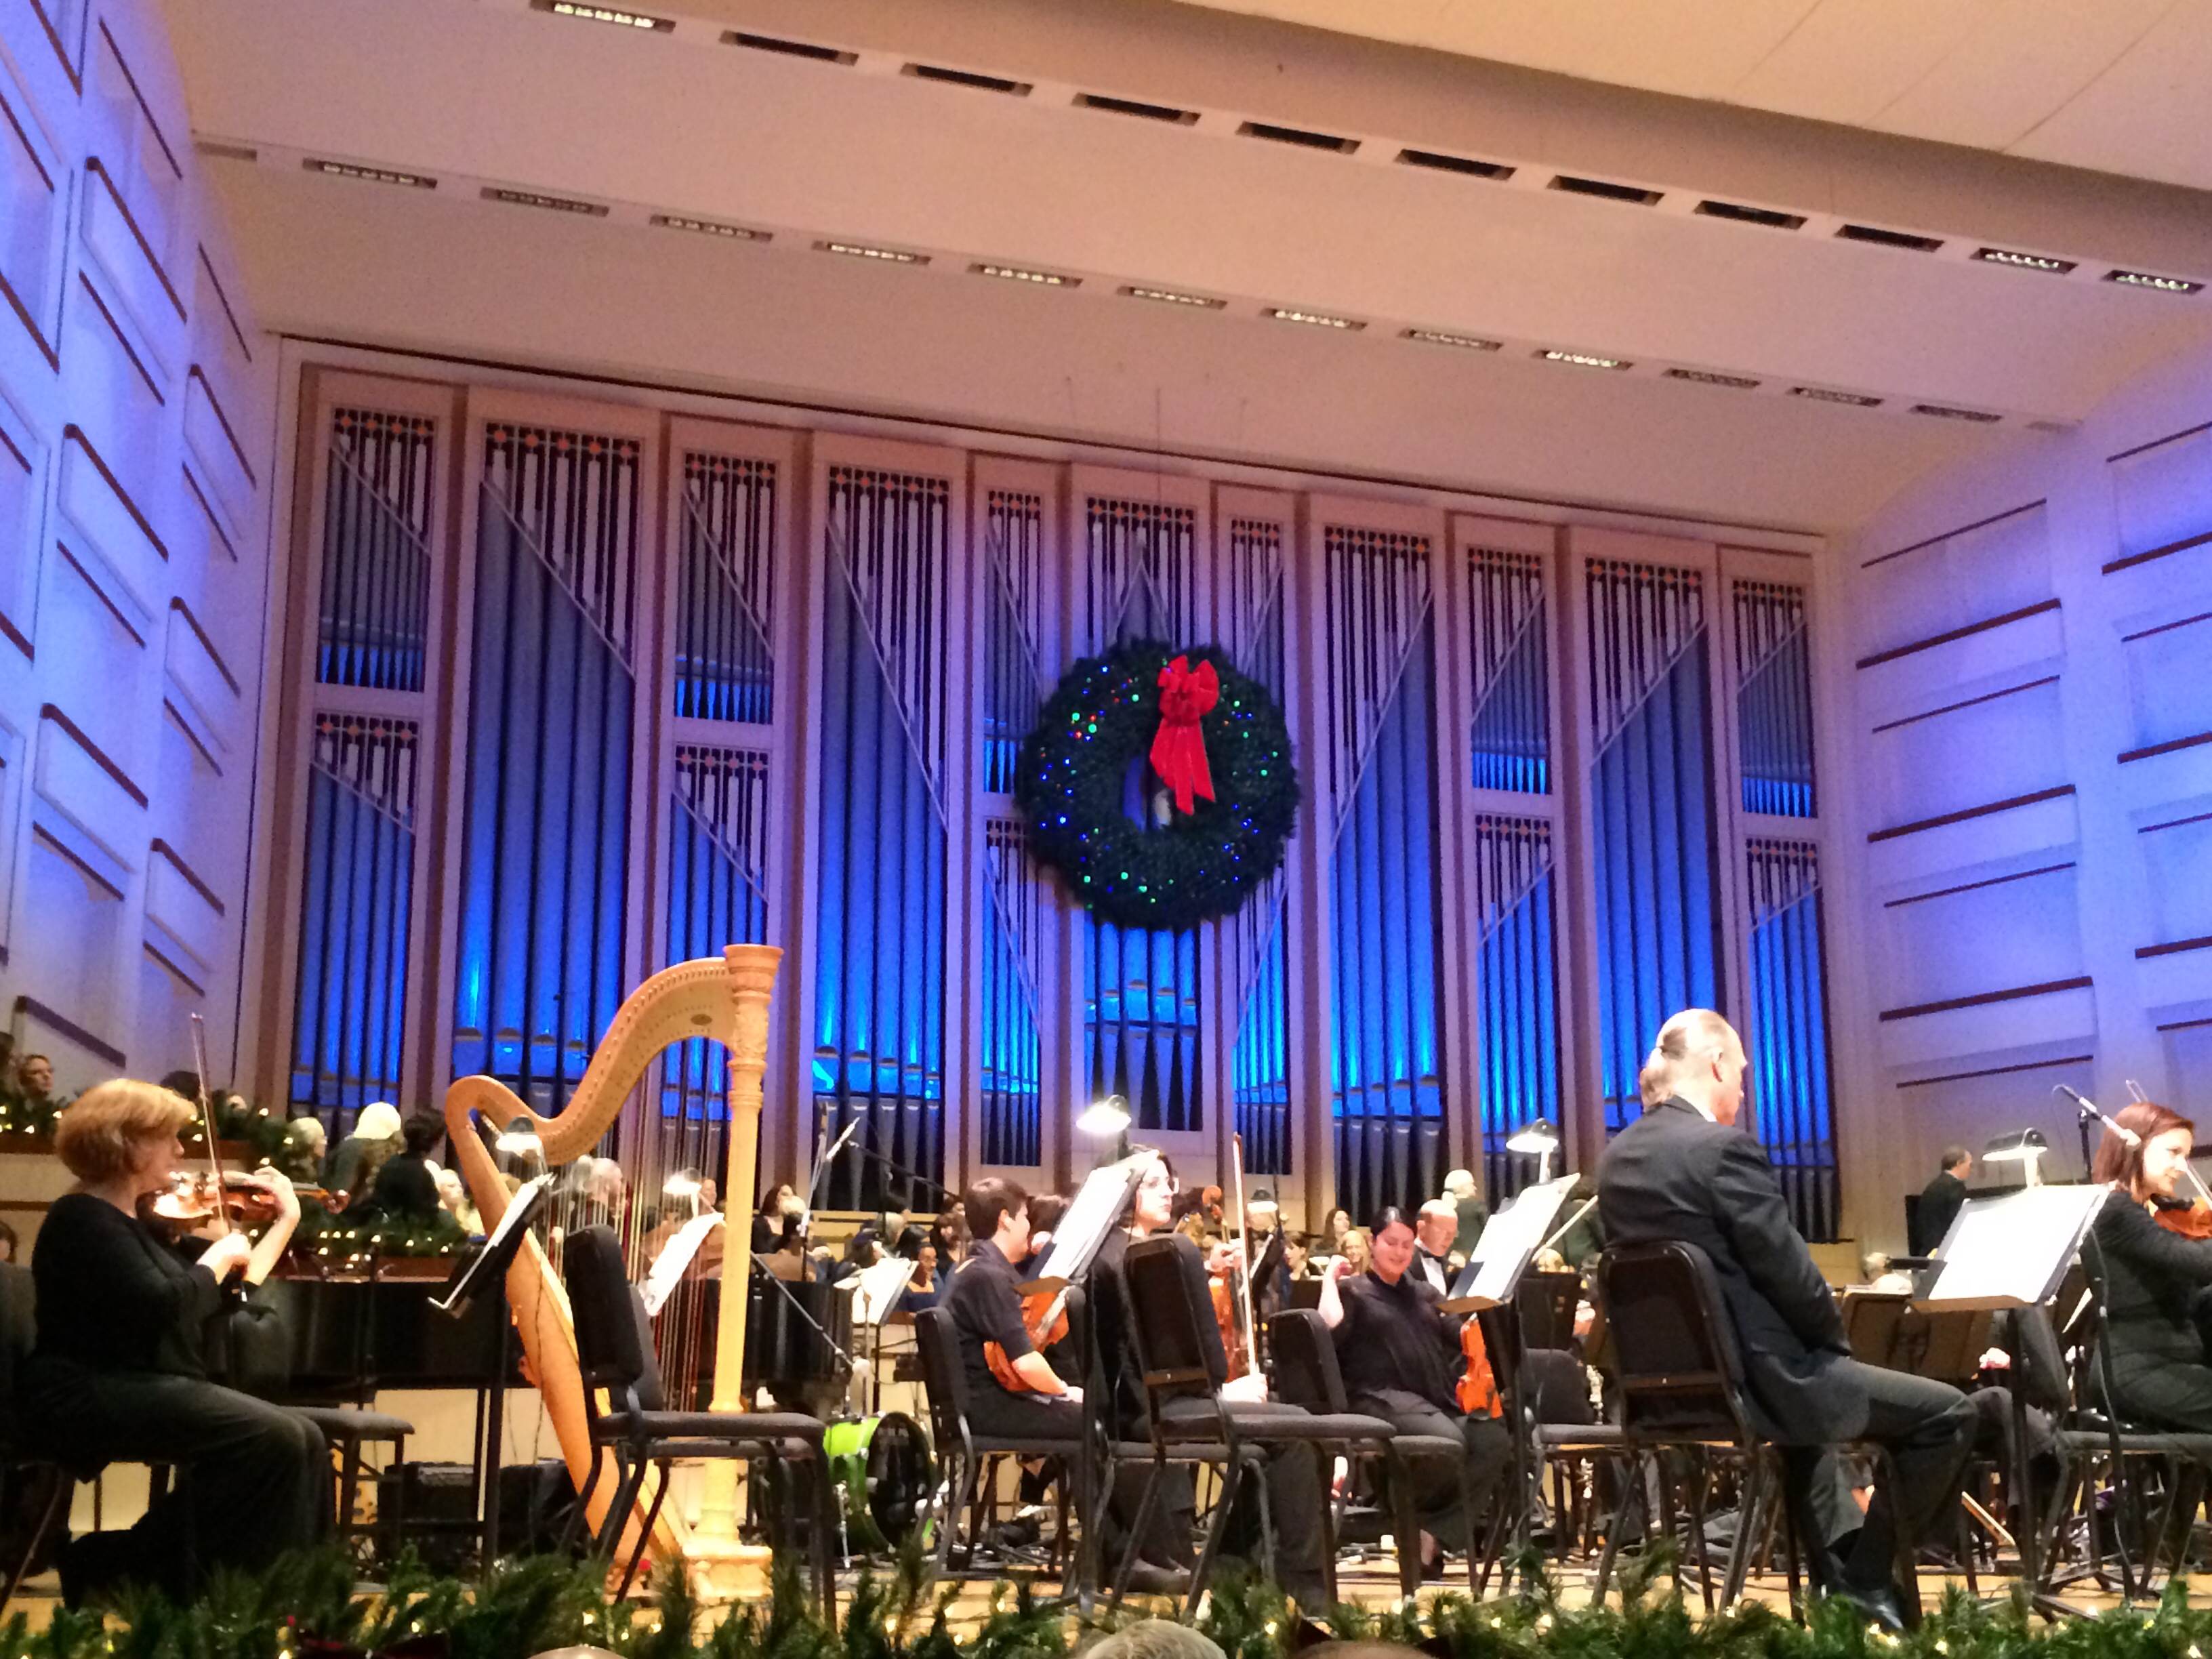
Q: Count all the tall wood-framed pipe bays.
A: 11